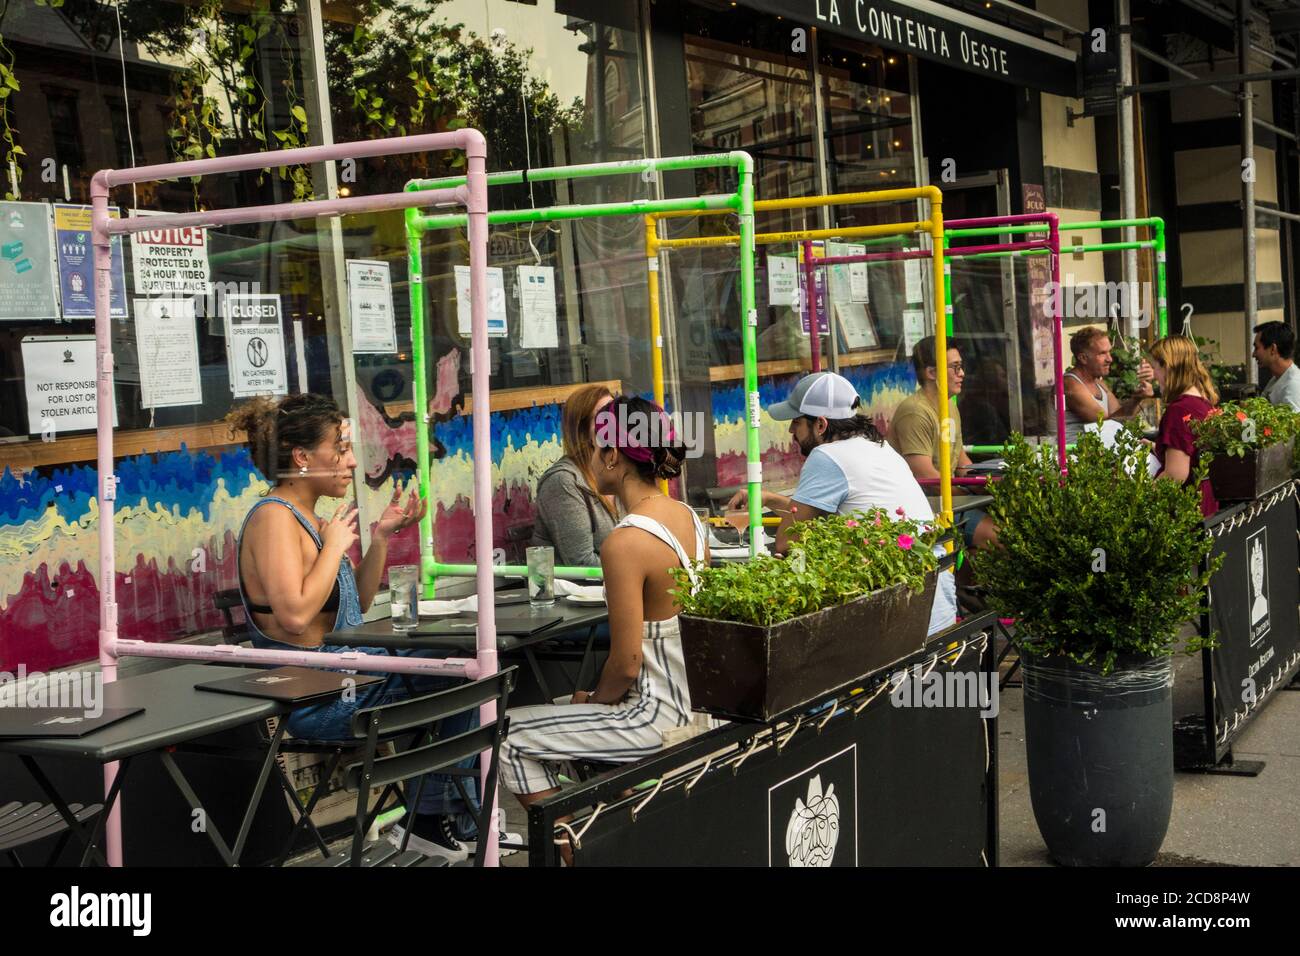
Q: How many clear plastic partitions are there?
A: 5